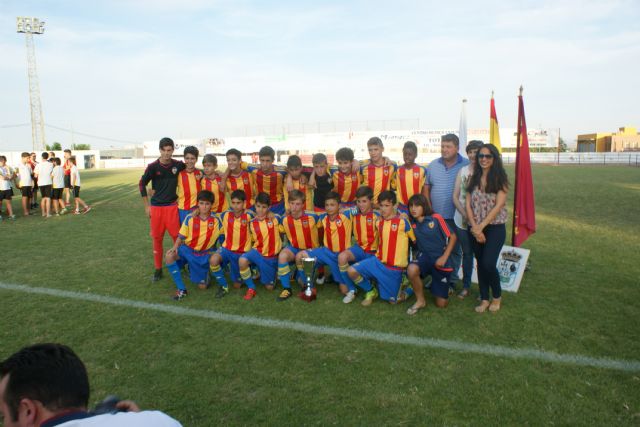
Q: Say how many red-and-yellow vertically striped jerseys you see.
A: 15